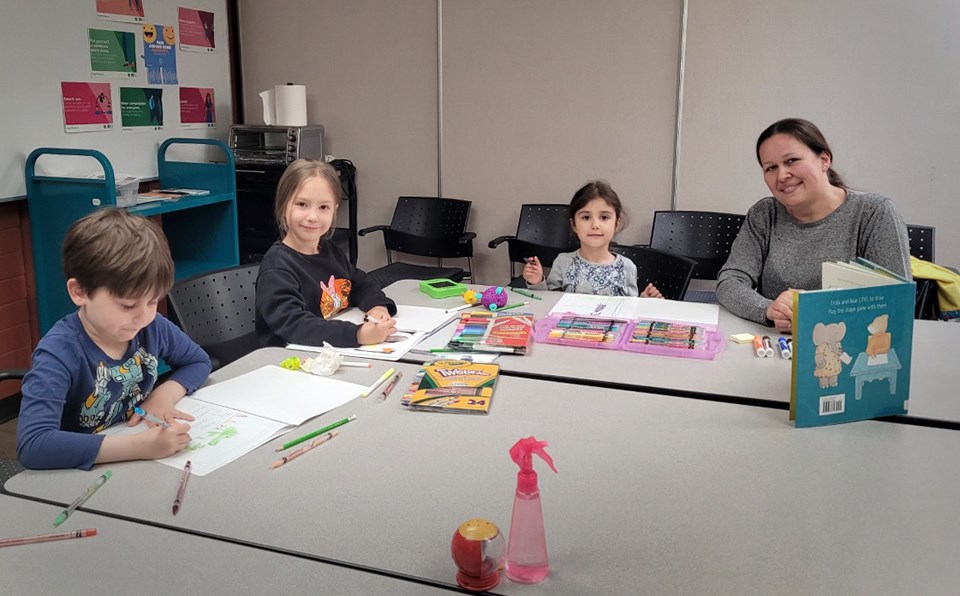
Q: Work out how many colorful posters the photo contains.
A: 7